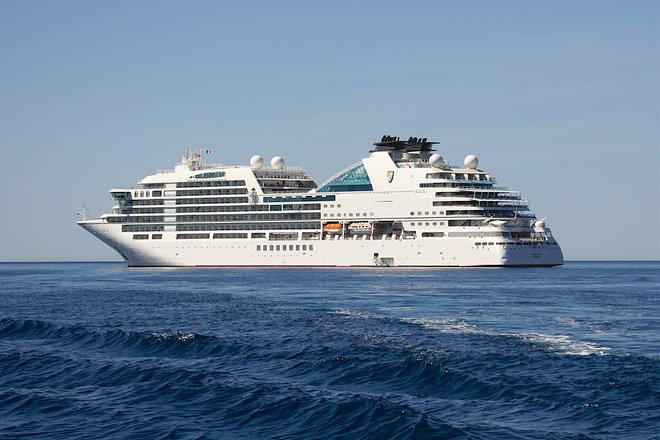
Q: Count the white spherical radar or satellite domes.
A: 4